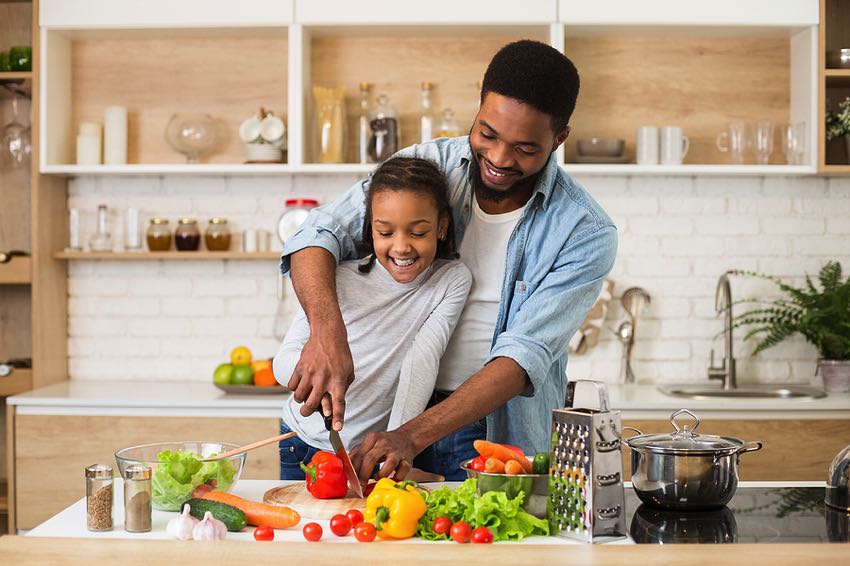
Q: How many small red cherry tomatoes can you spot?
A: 8